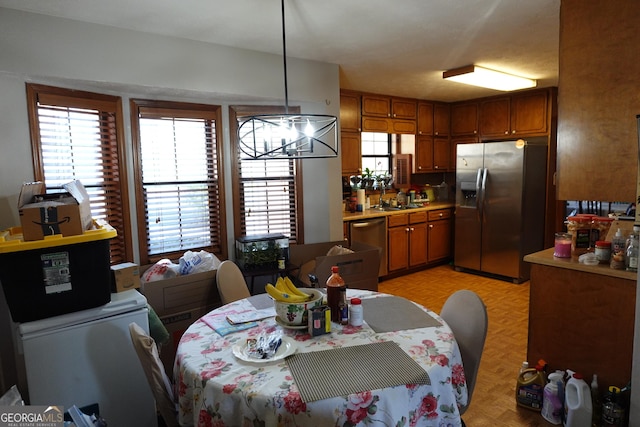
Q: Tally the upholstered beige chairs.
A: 3